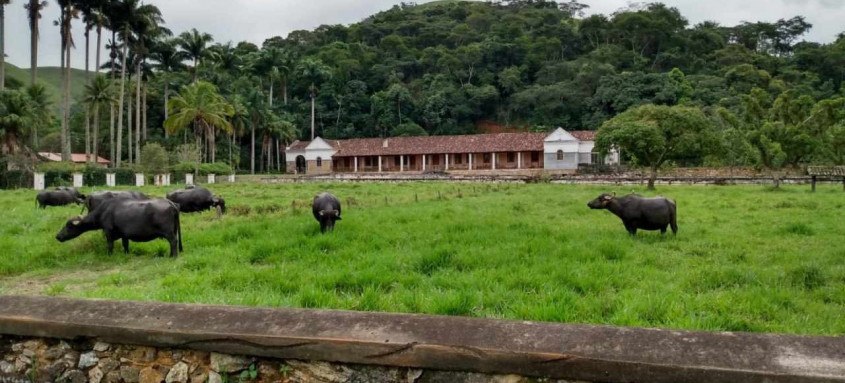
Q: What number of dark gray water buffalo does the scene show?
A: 6